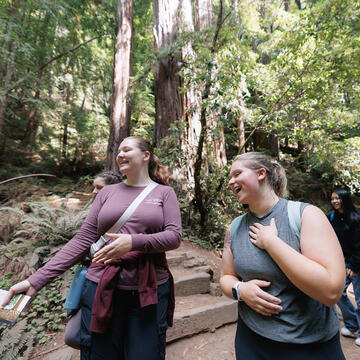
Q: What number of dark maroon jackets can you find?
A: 1